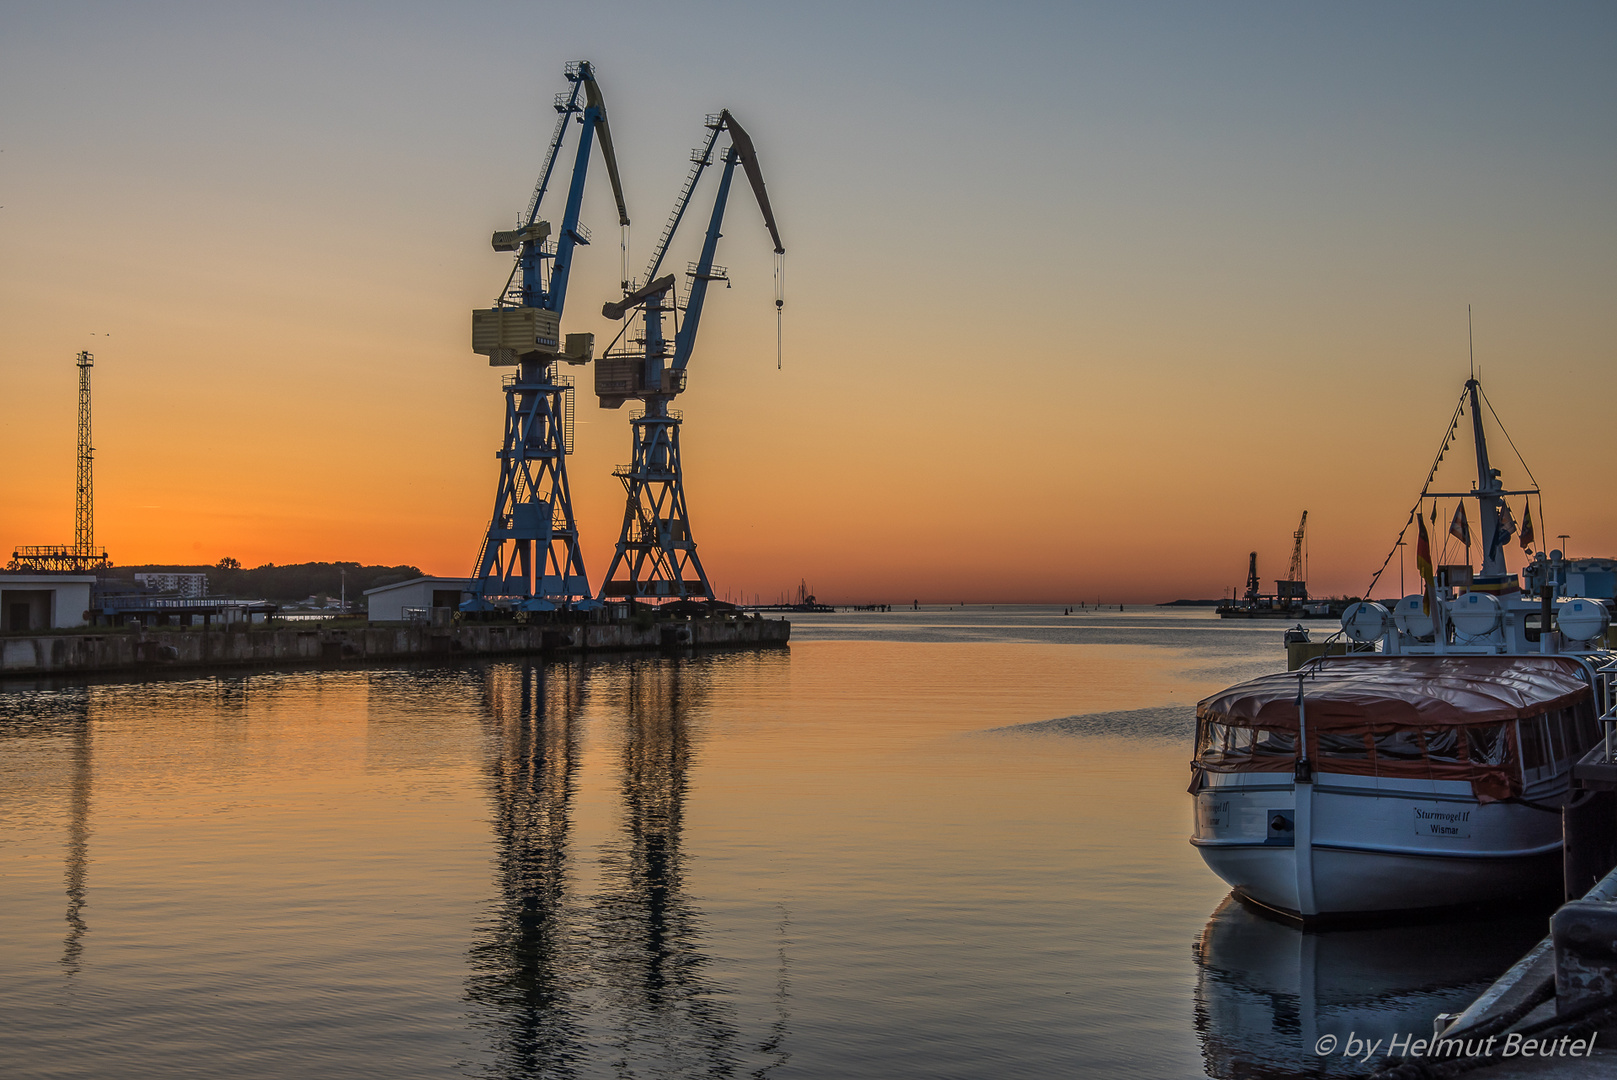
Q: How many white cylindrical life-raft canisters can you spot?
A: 4